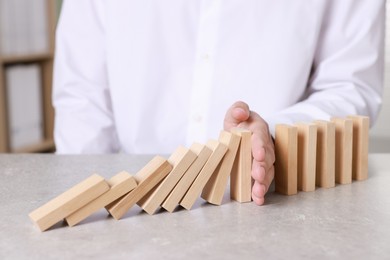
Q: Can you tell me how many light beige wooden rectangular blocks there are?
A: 13